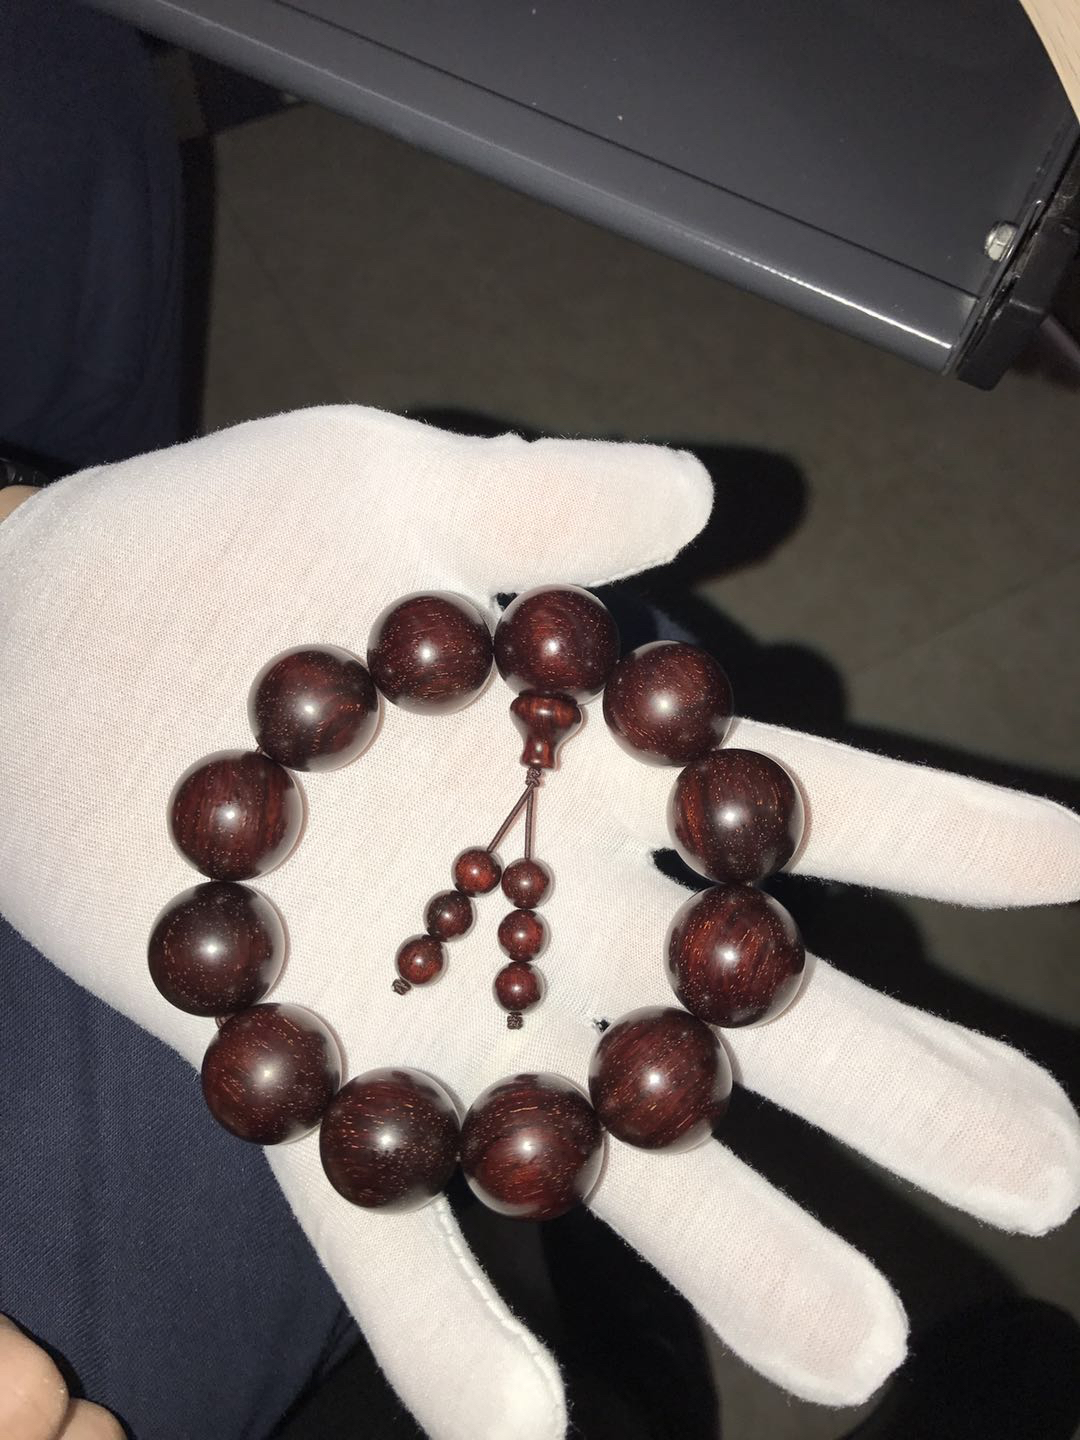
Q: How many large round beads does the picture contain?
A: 12